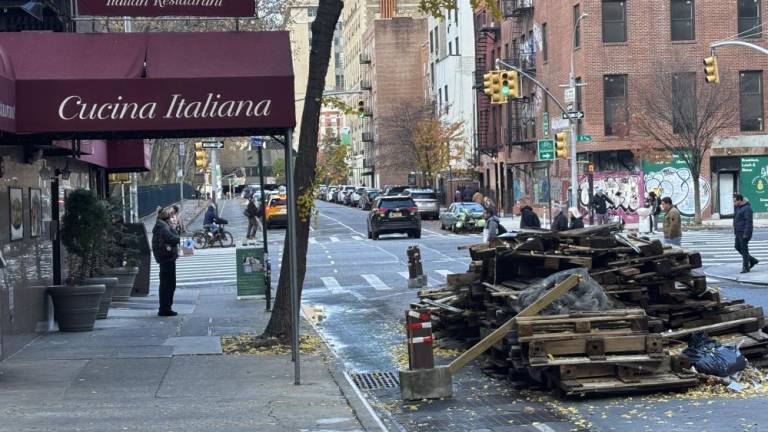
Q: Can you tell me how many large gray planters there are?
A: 3